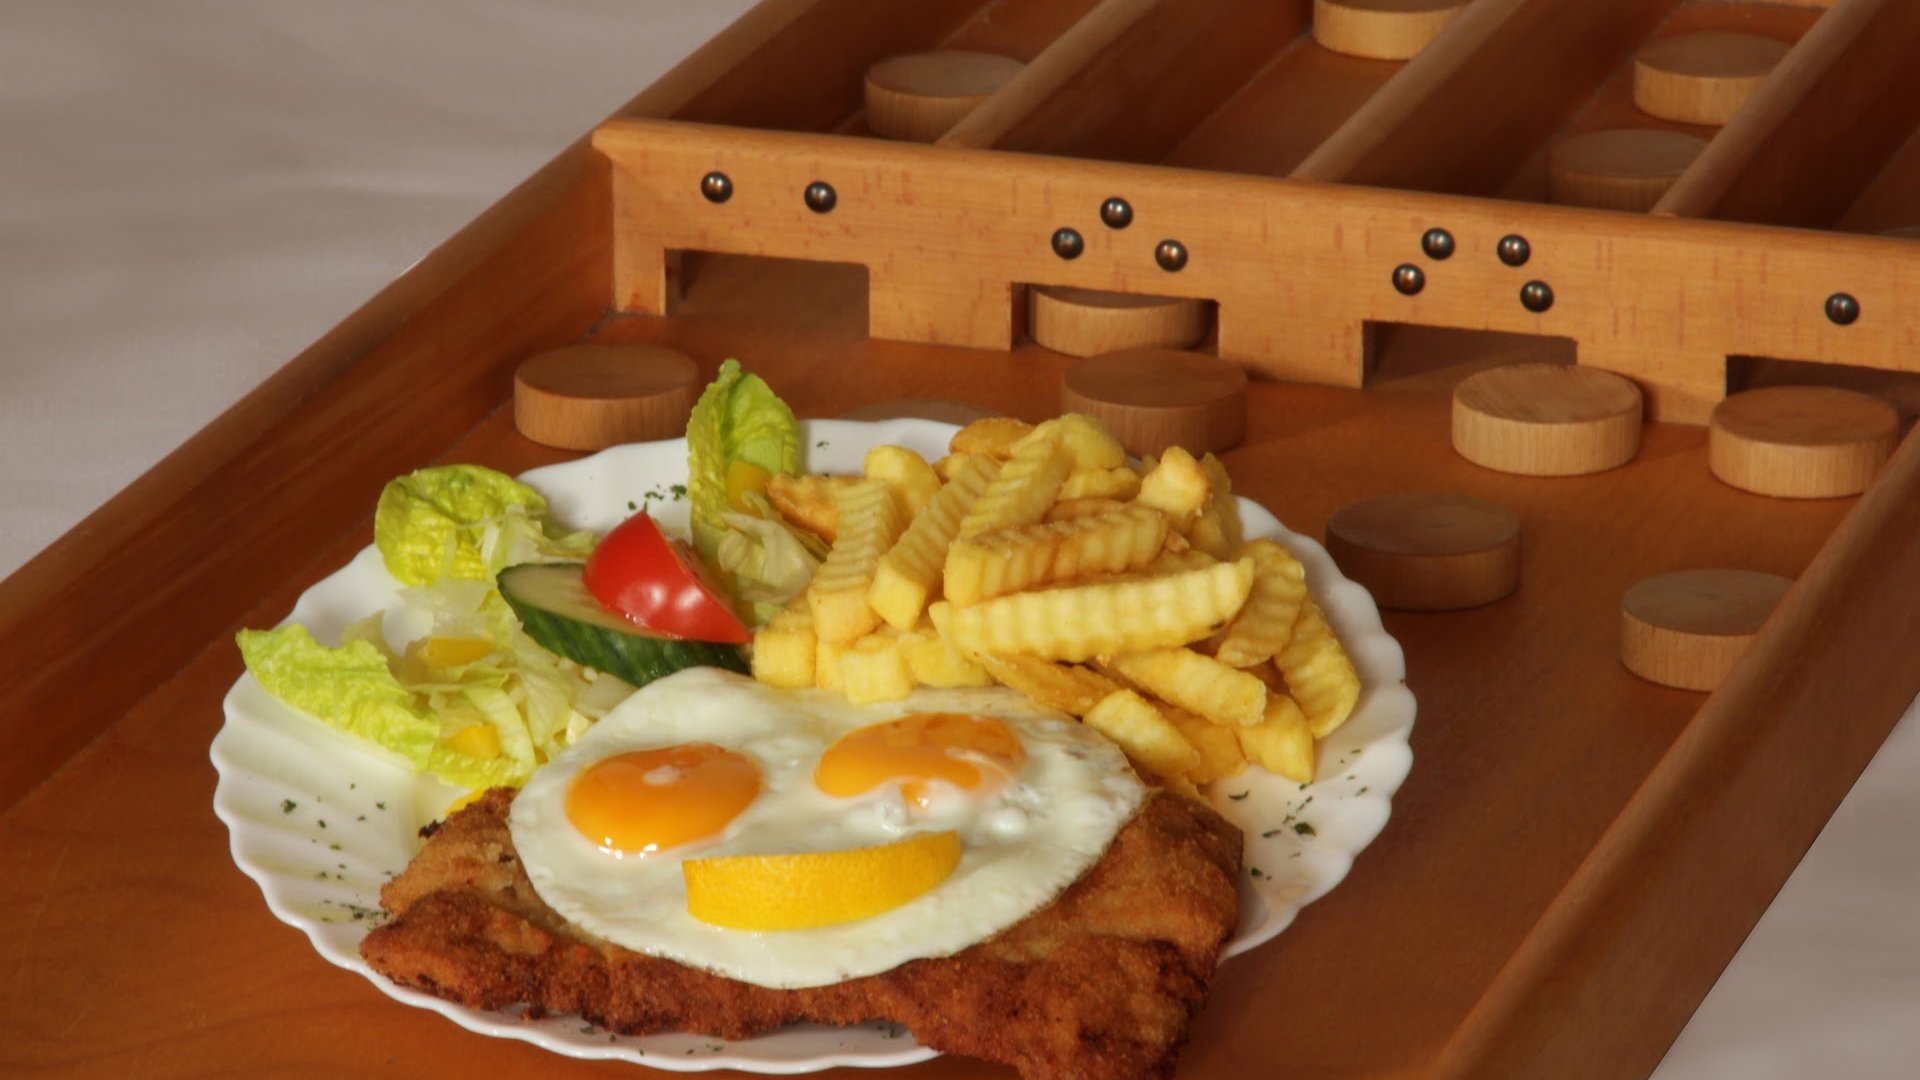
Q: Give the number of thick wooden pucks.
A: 12